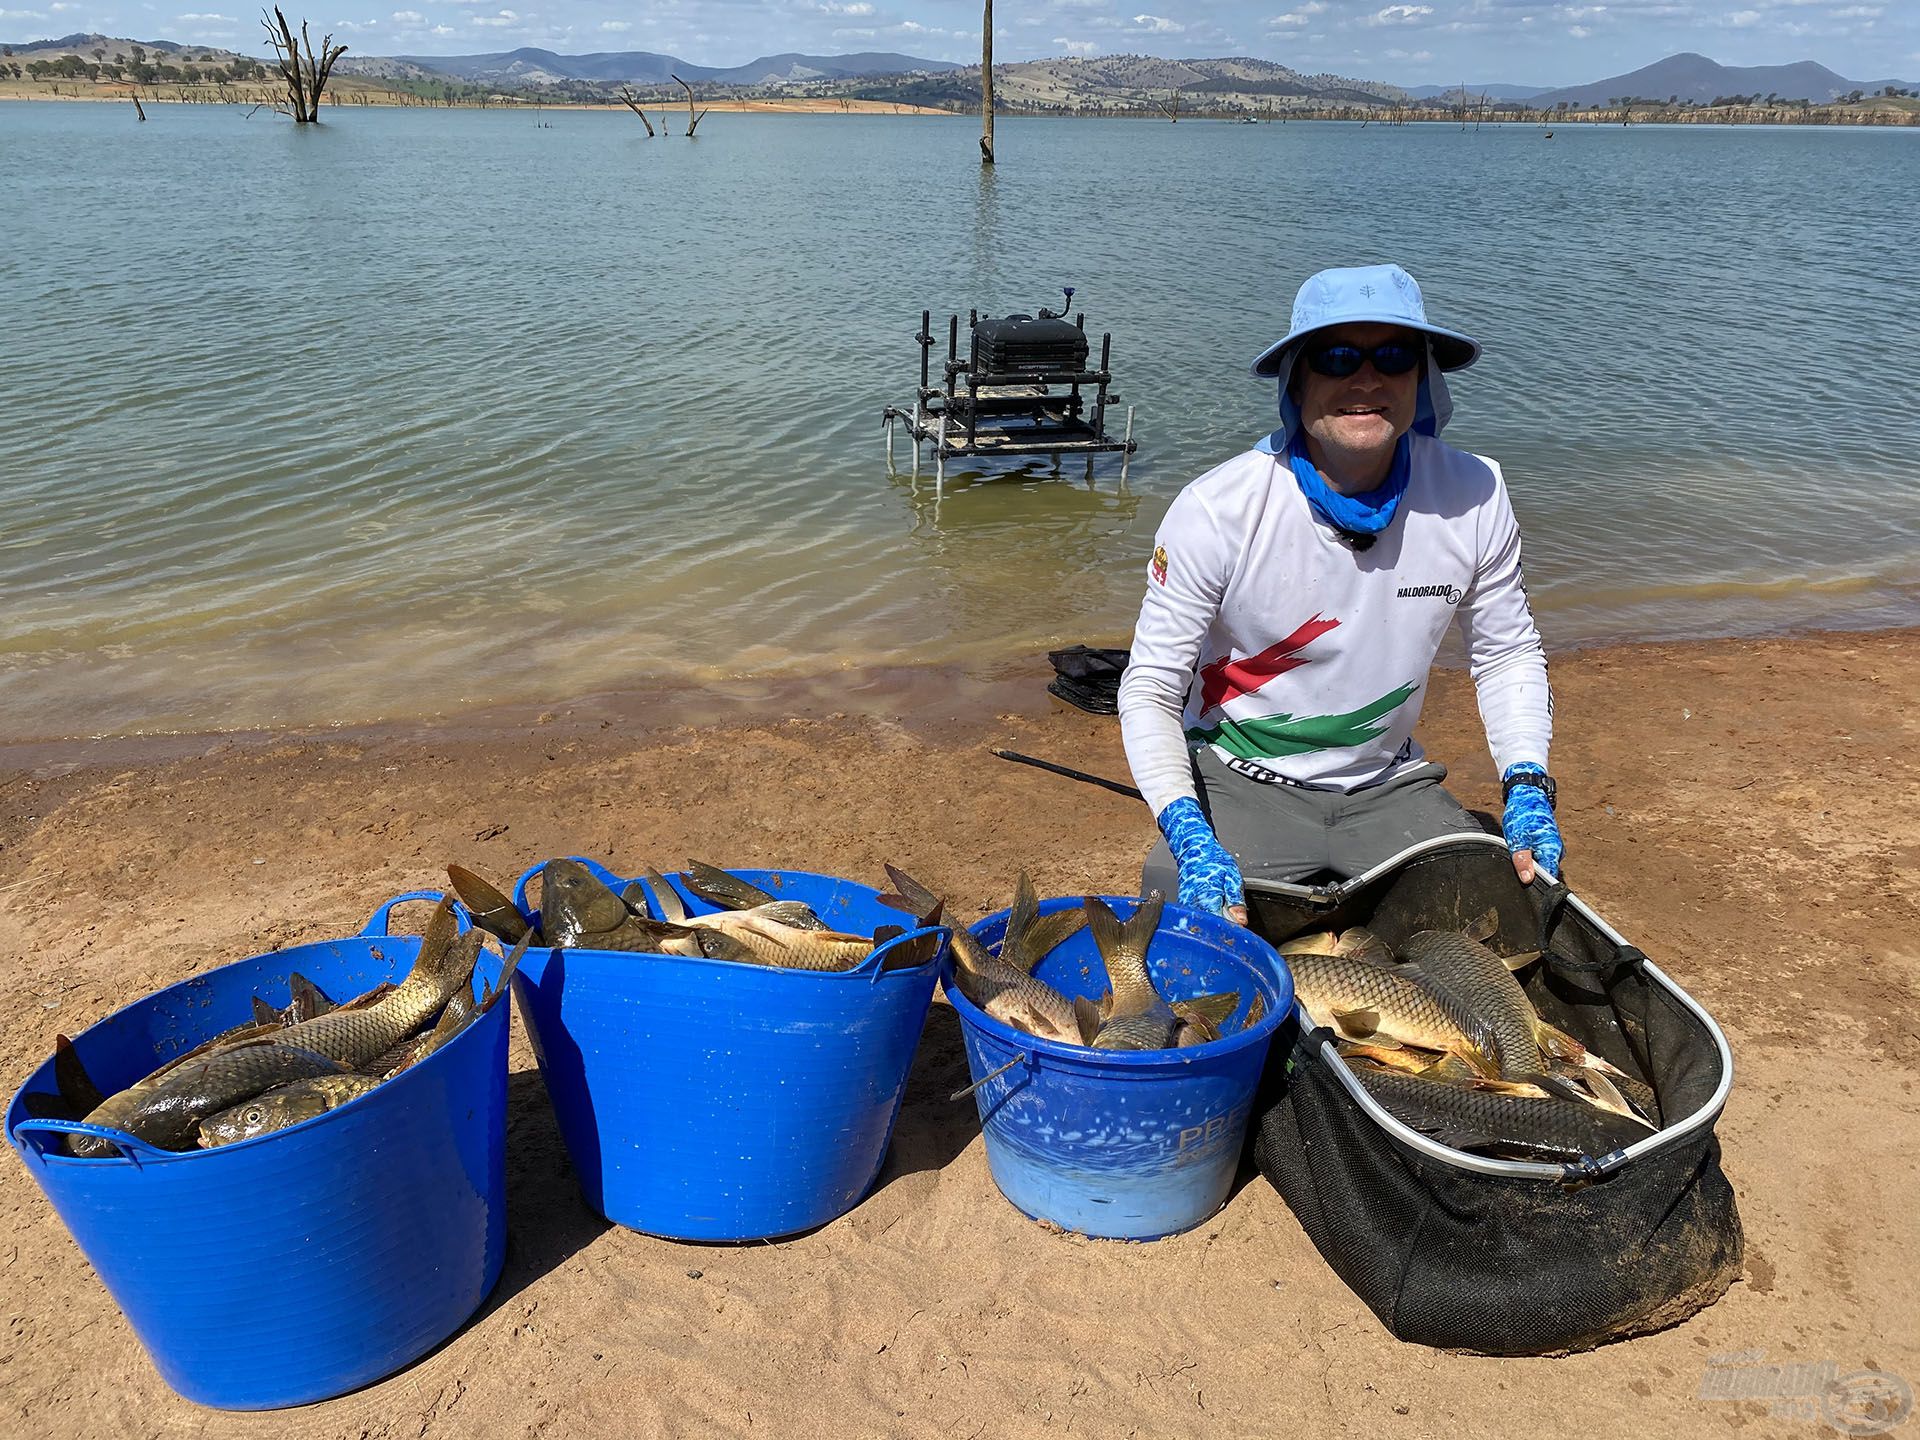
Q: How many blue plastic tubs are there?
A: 3